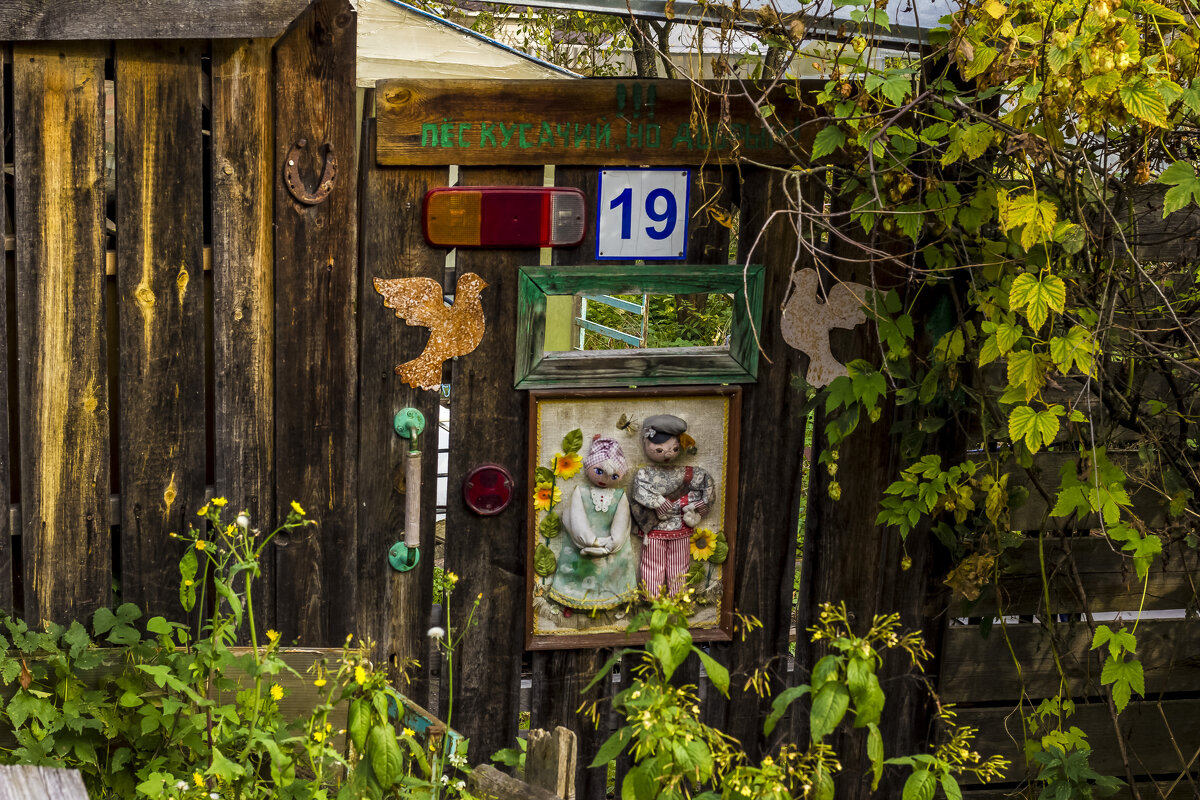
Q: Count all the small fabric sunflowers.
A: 3